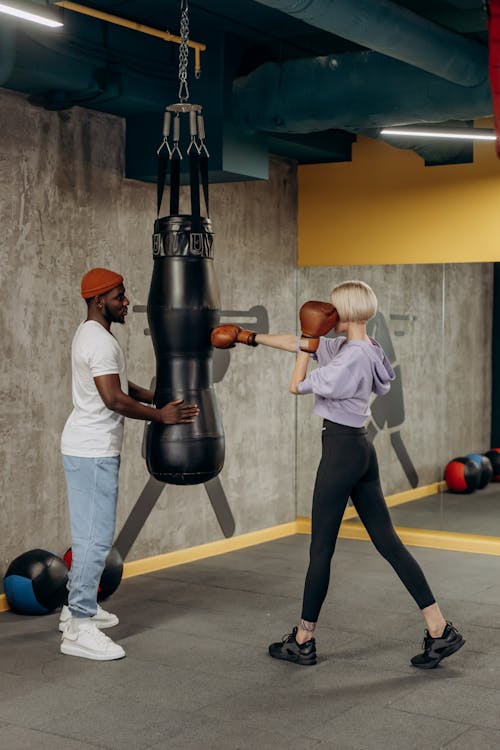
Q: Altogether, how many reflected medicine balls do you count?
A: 3